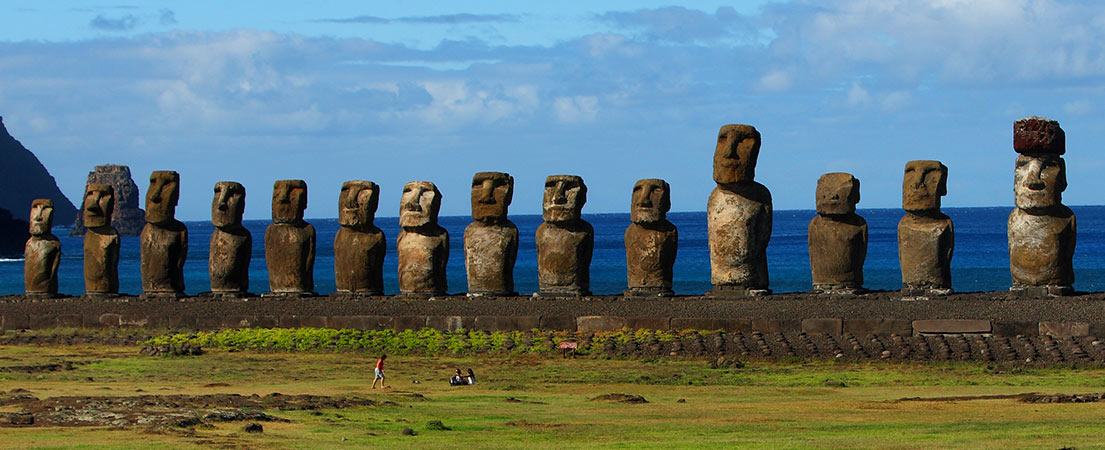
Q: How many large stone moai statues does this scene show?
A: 14